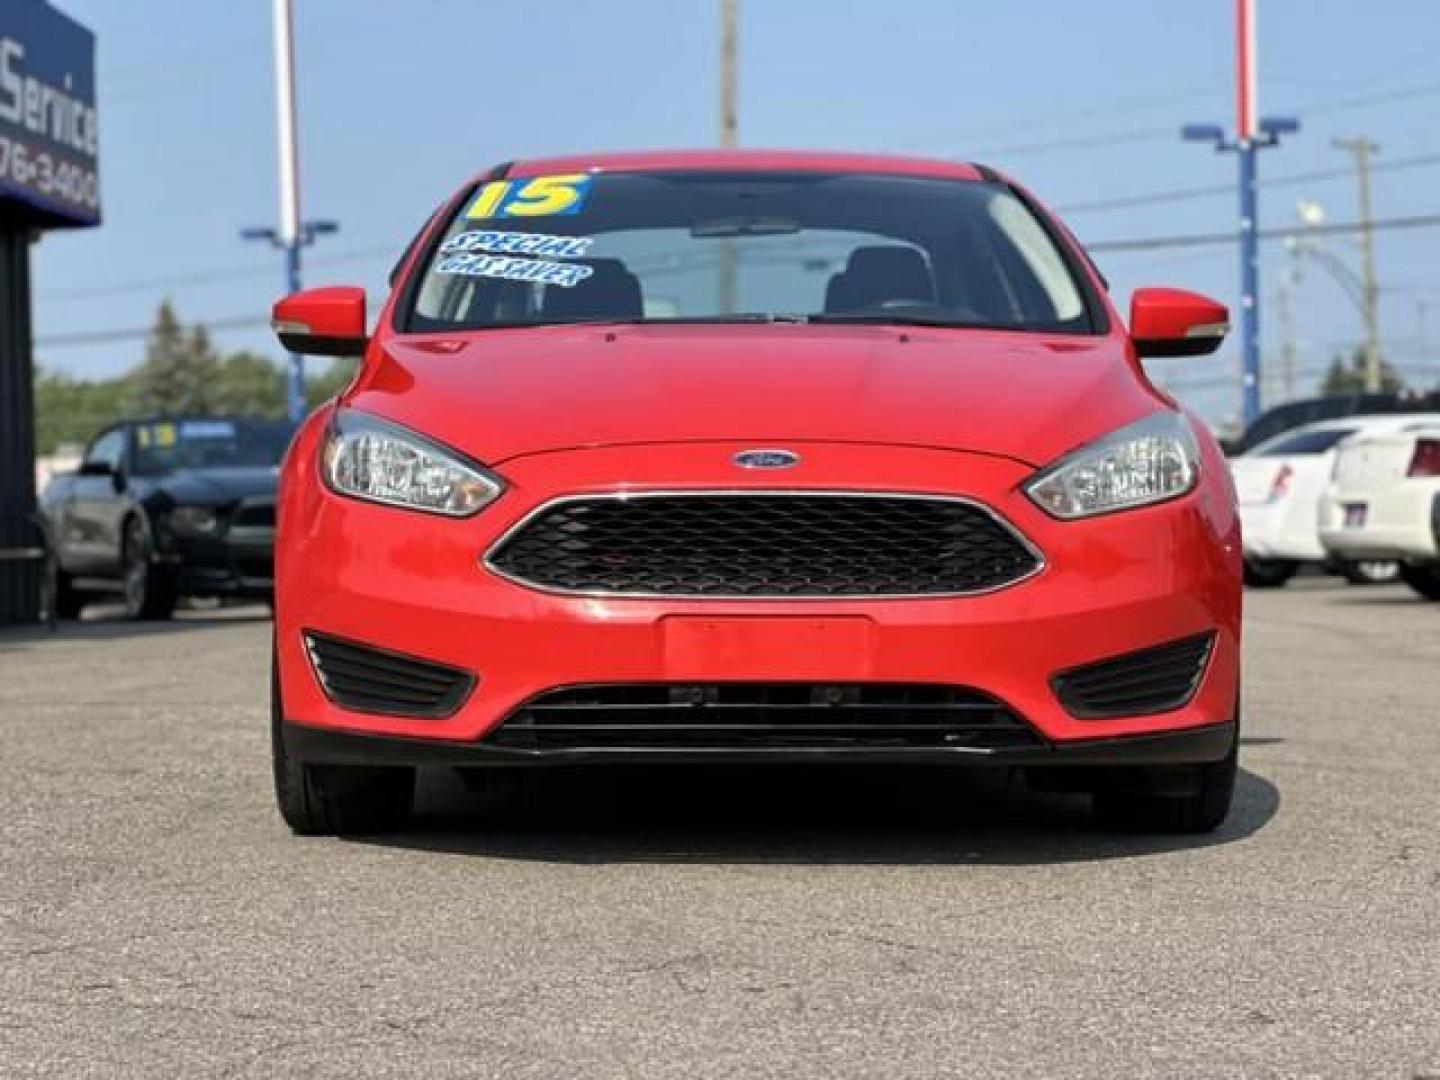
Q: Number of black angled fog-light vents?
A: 2